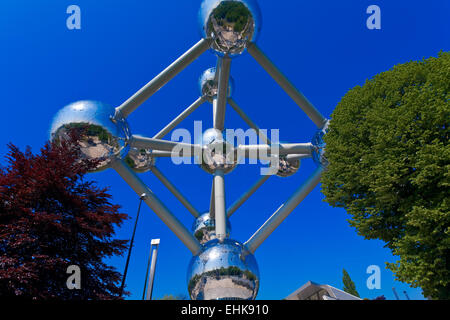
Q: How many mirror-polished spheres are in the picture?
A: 9